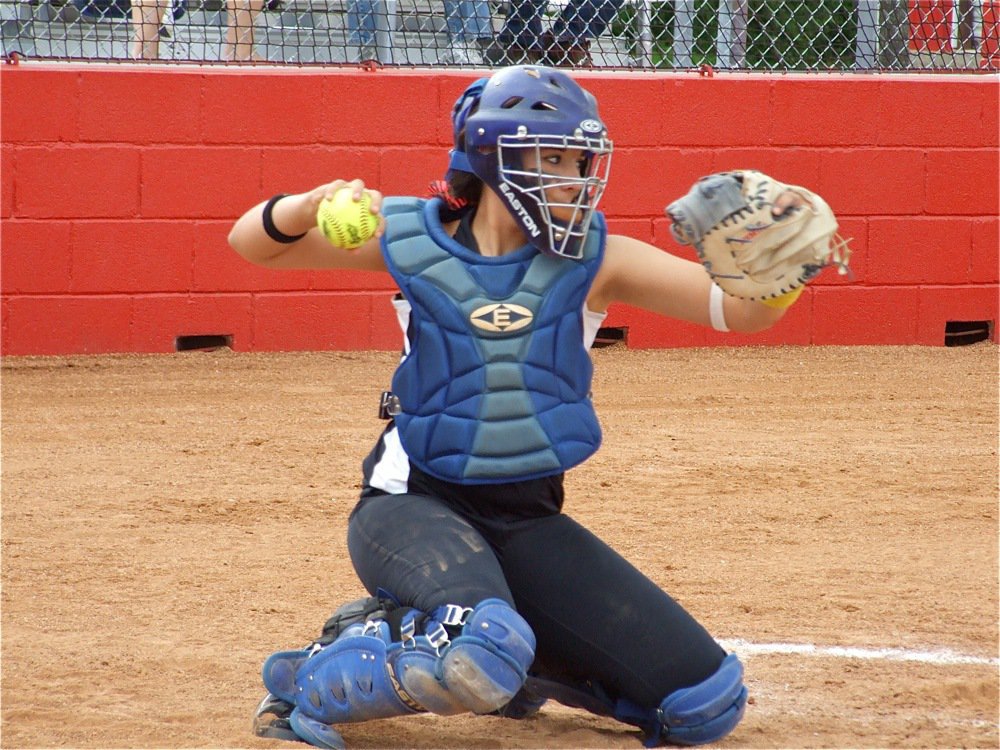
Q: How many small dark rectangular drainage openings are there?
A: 3